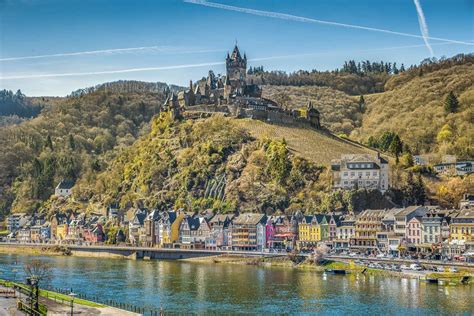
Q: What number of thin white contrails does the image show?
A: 4